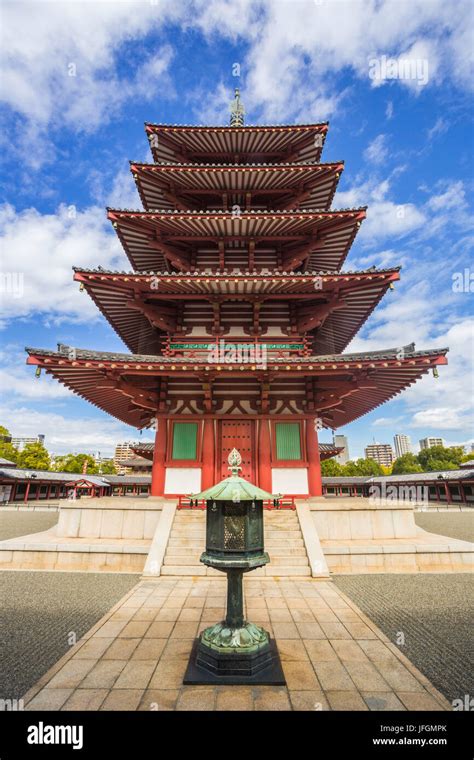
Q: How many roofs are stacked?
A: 5